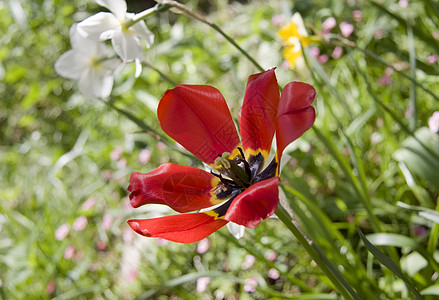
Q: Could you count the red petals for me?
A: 6